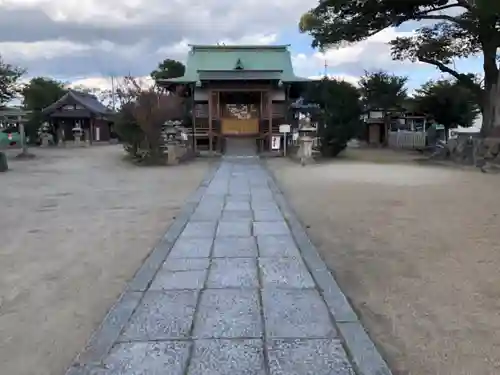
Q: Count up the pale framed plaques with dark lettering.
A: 1